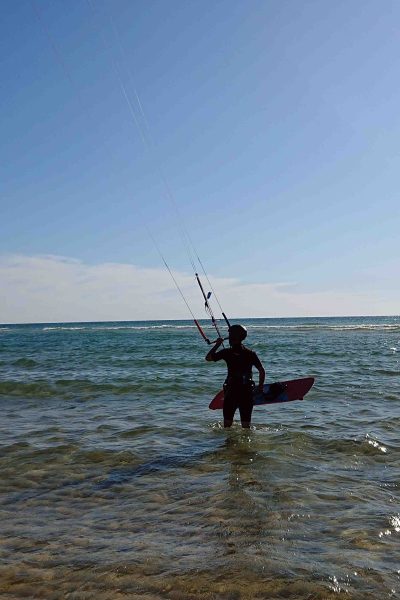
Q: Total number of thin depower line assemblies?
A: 1